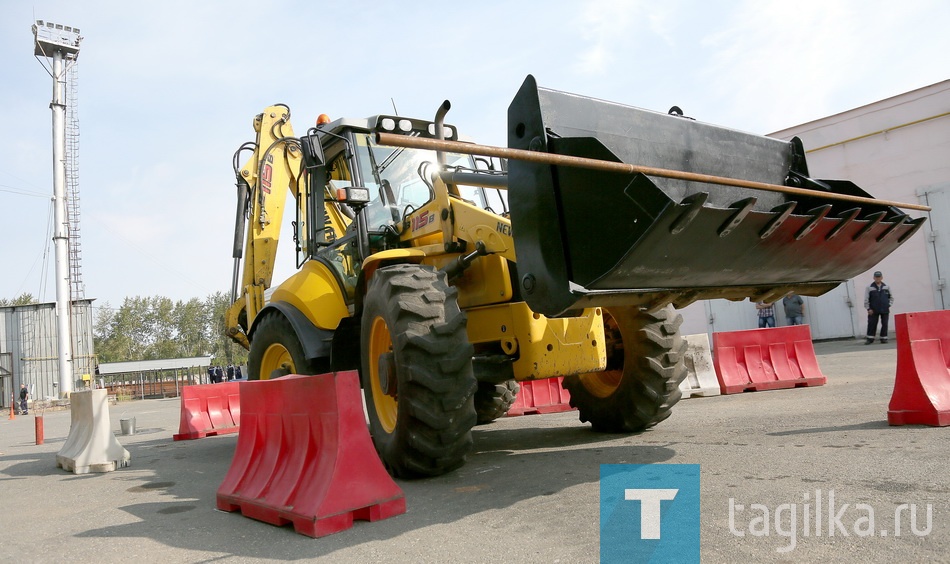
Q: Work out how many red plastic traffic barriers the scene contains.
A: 5